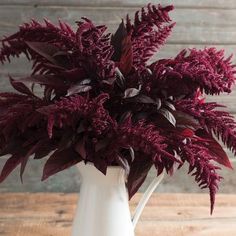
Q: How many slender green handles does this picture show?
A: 0